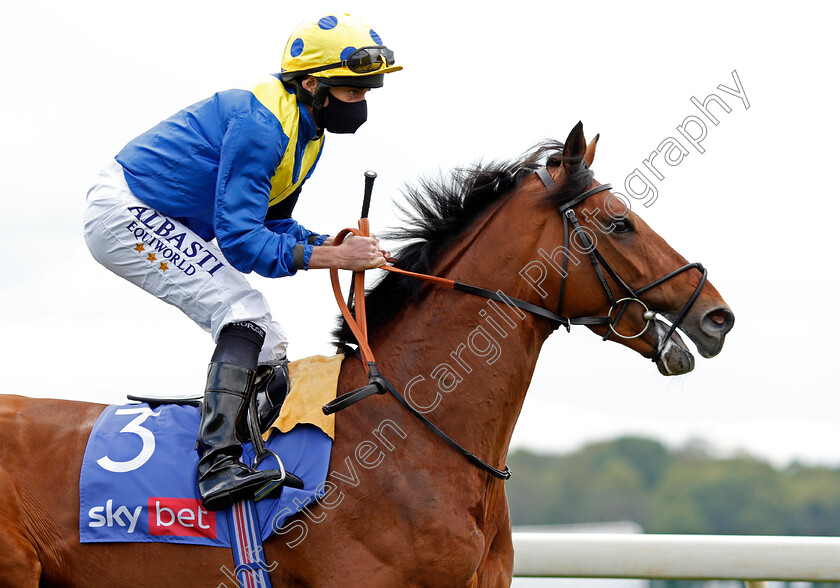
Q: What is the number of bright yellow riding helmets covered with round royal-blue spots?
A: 1